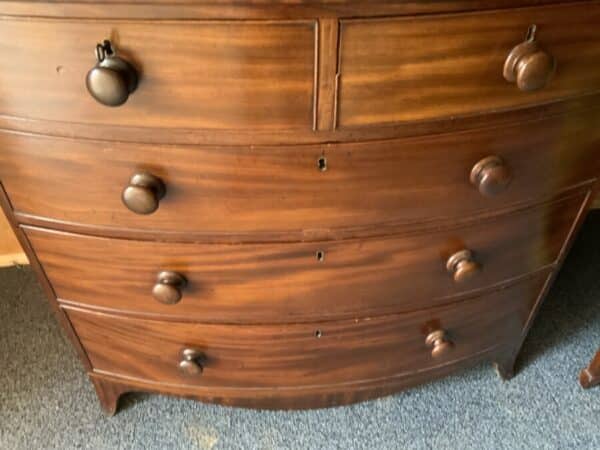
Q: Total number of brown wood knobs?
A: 8